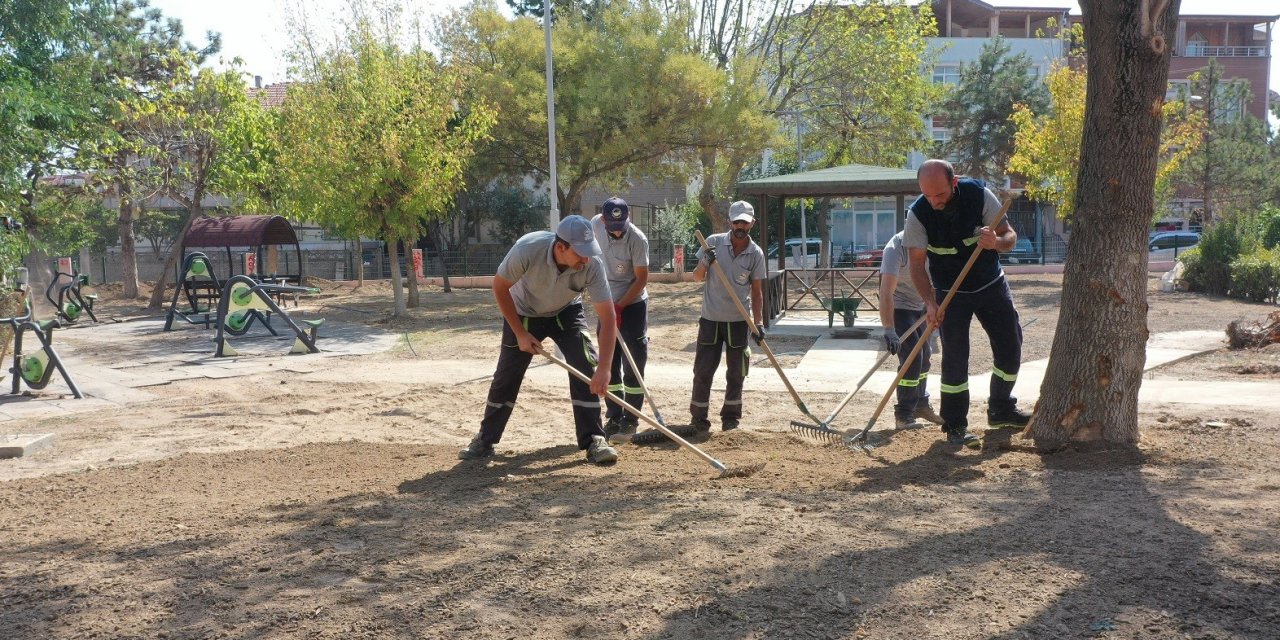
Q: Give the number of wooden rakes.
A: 5